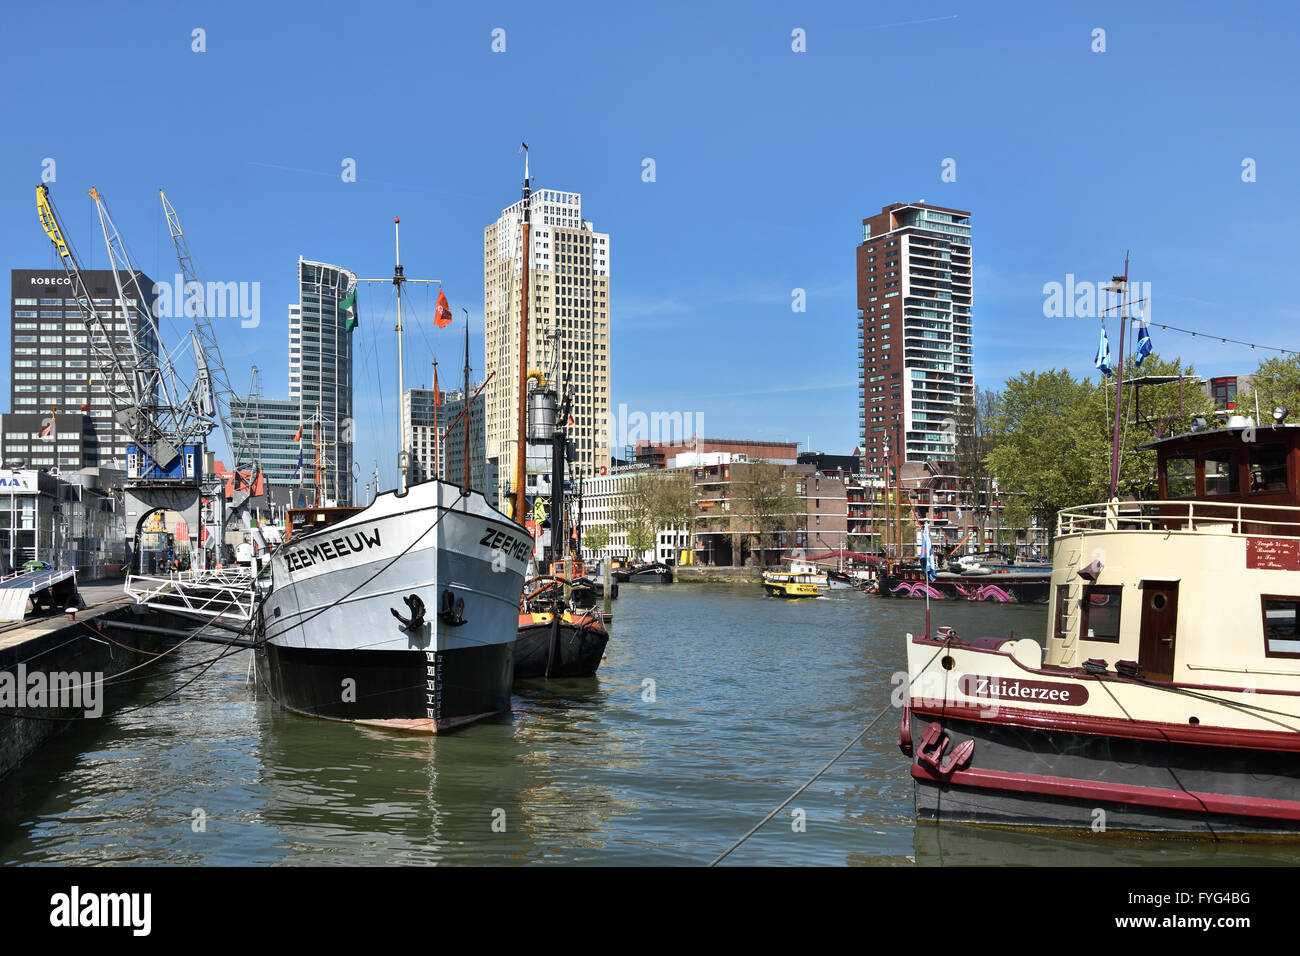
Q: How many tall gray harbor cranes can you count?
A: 3